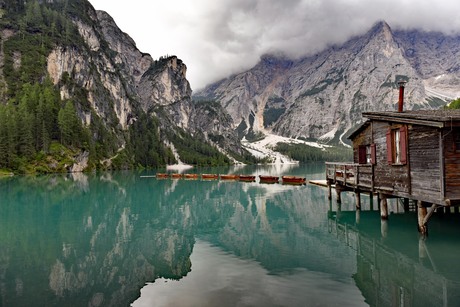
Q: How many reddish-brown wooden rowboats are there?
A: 8